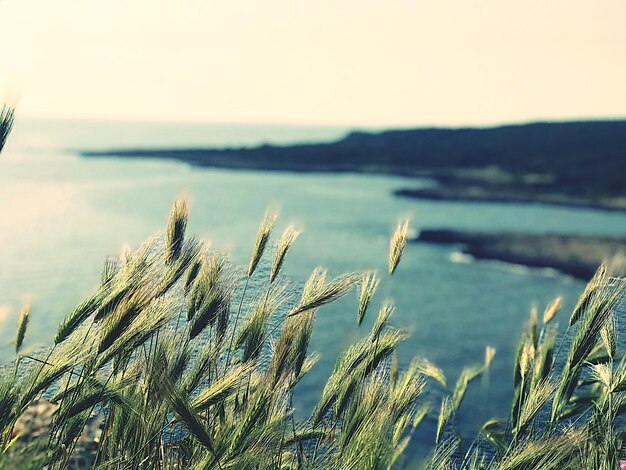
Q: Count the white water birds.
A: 0